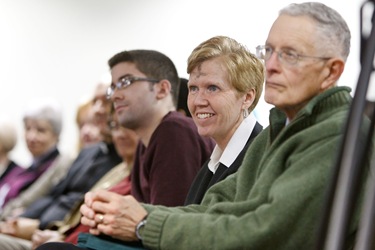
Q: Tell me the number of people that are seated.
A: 8